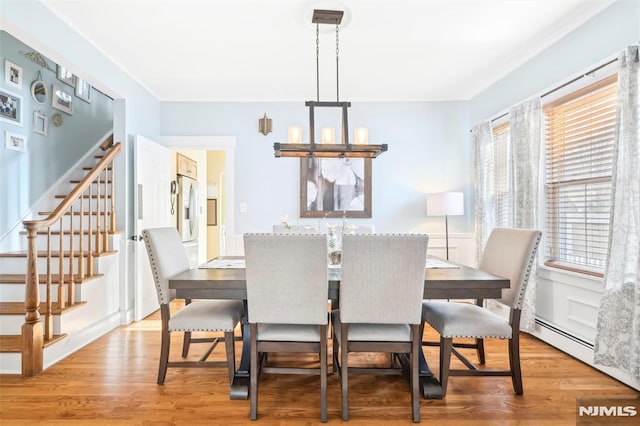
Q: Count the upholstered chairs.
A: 6